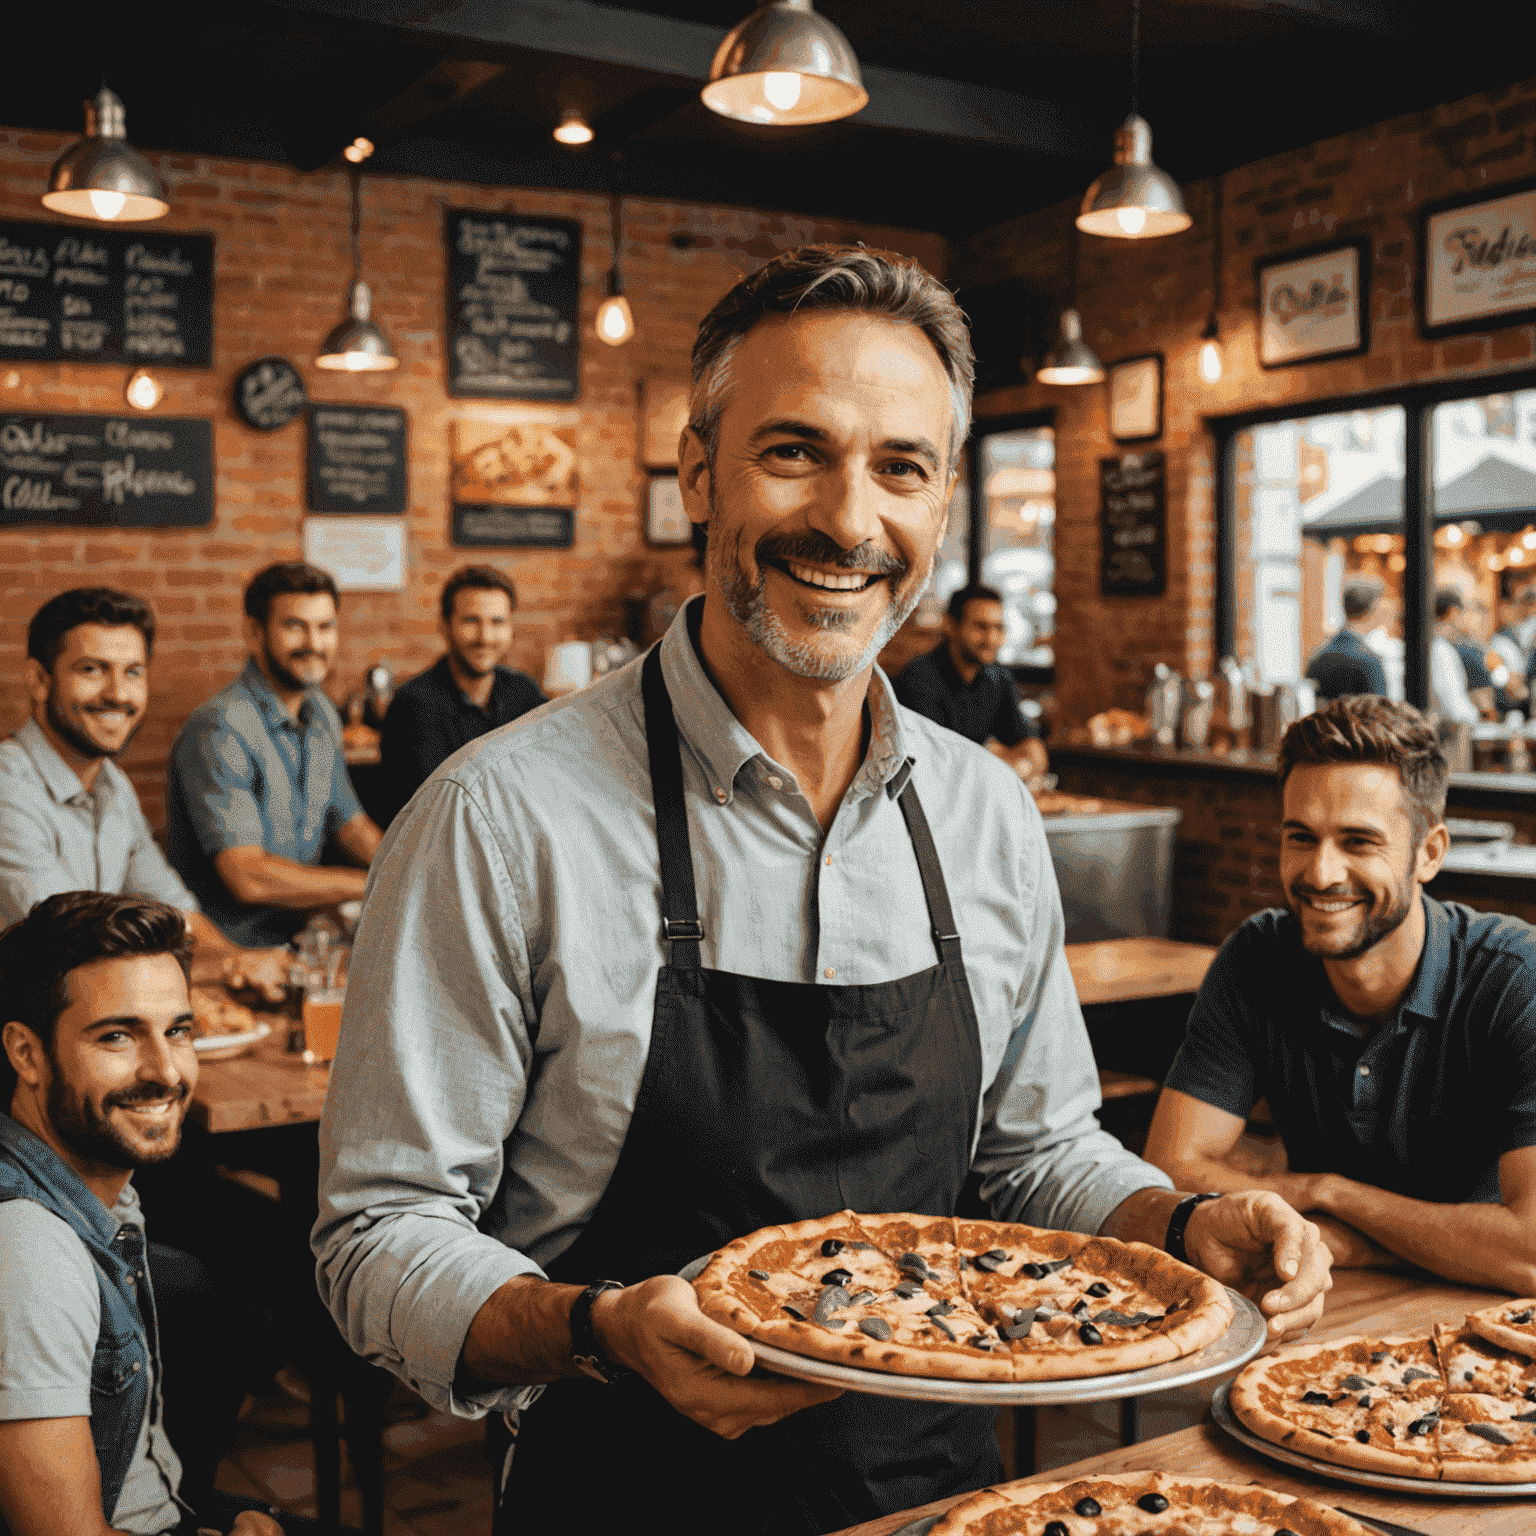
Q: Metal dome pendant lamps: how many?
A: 5